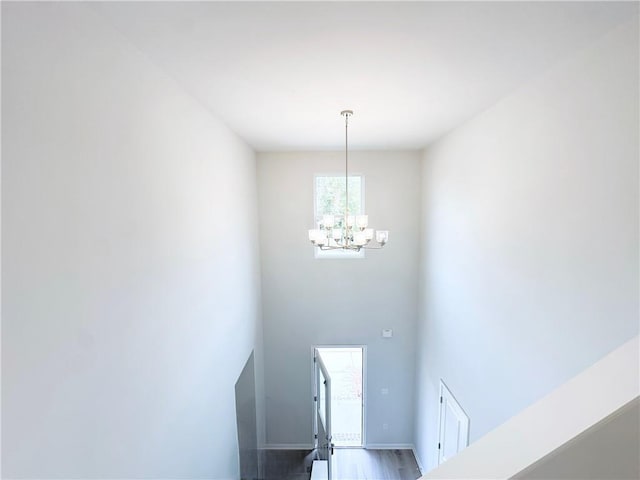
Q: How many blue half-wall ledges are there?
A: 0